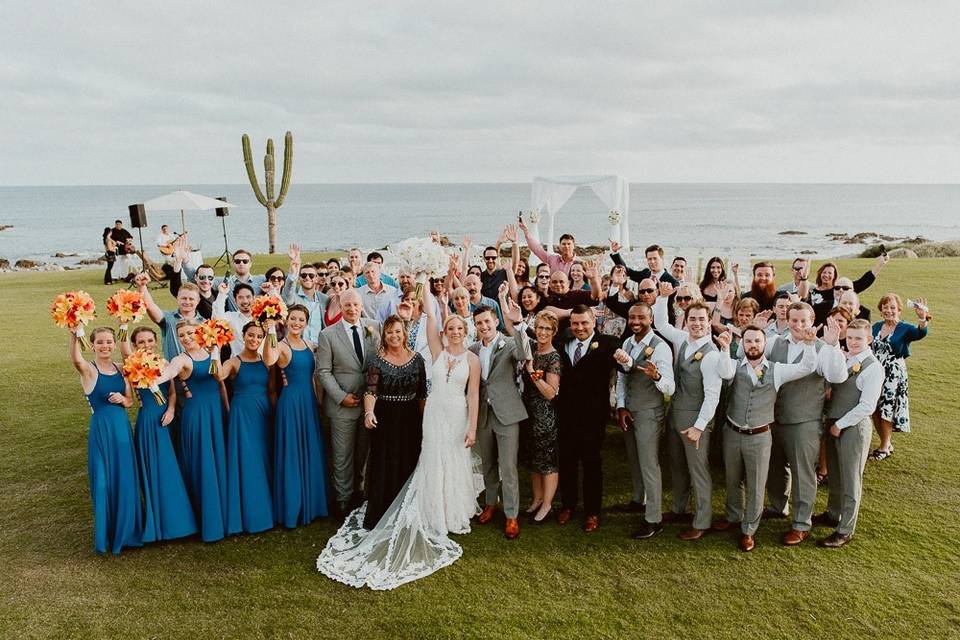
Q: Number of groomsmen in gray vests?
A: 5